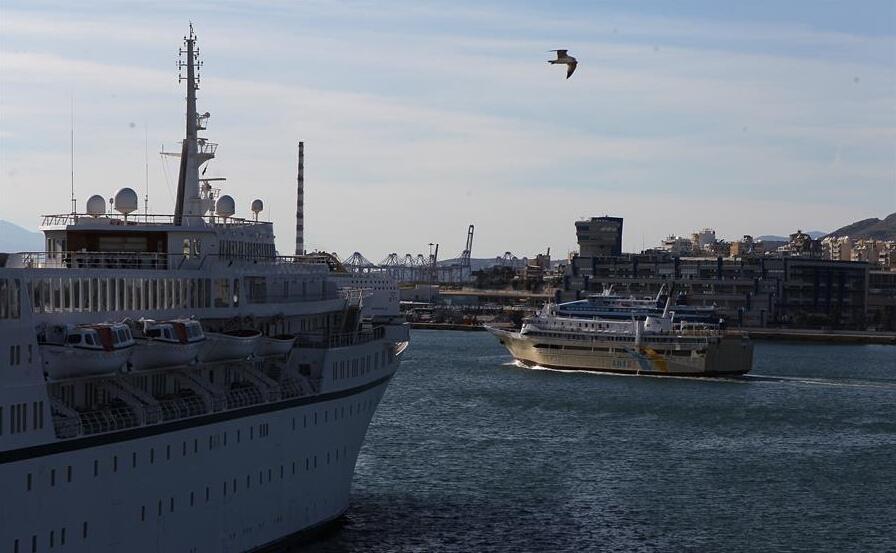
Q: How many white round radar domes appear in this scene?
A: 4